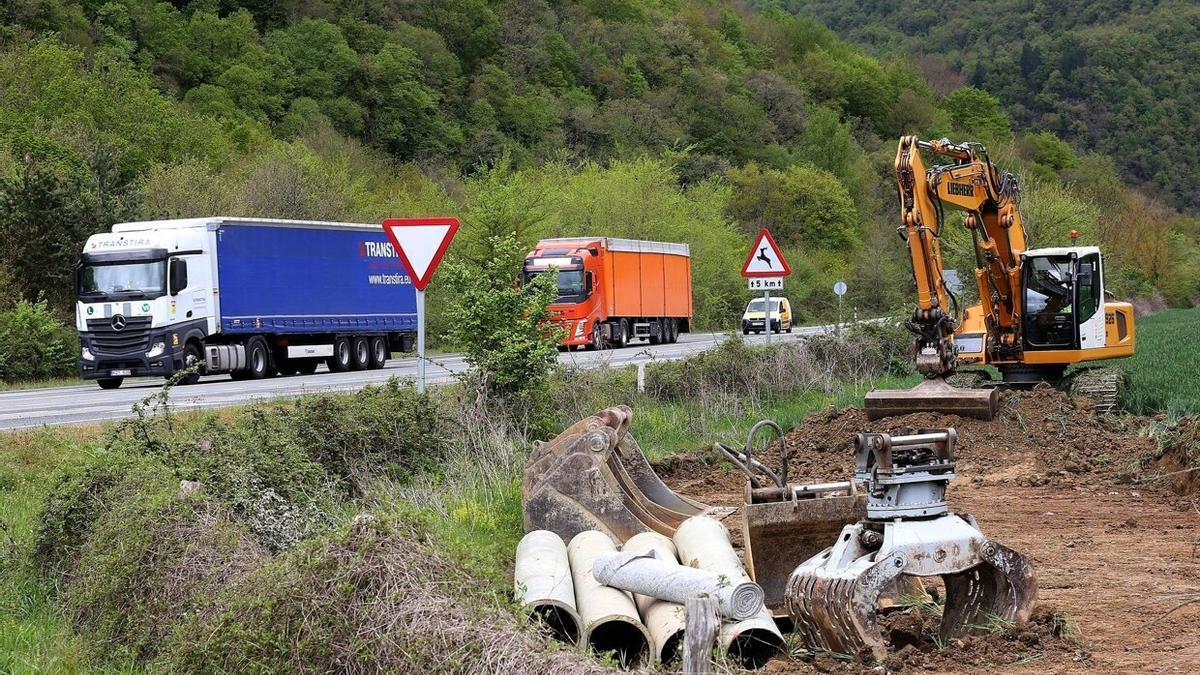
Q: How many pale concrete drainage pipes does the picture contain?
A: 4